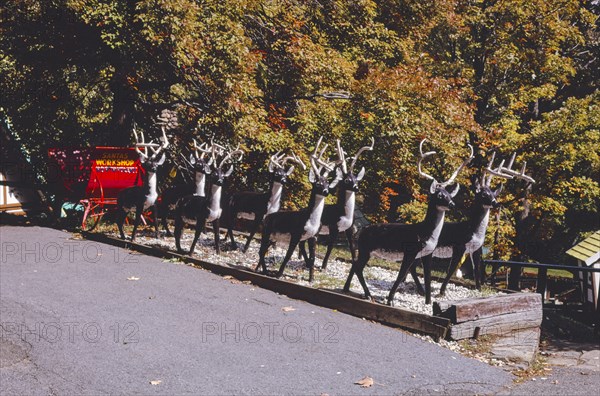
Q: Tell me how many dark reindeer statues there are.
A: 8